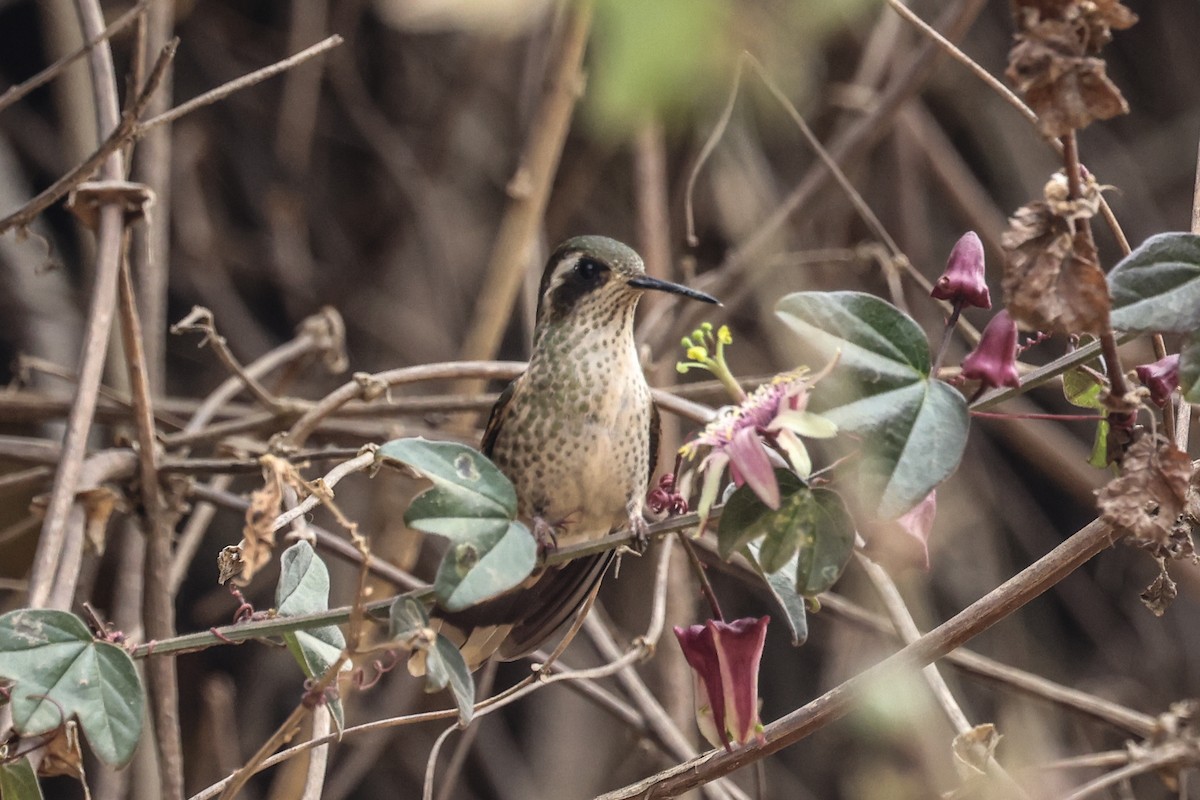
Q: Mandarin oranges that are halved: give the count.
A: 0